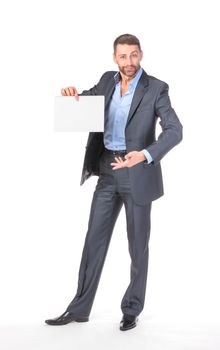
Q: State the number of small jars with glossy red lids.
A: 0